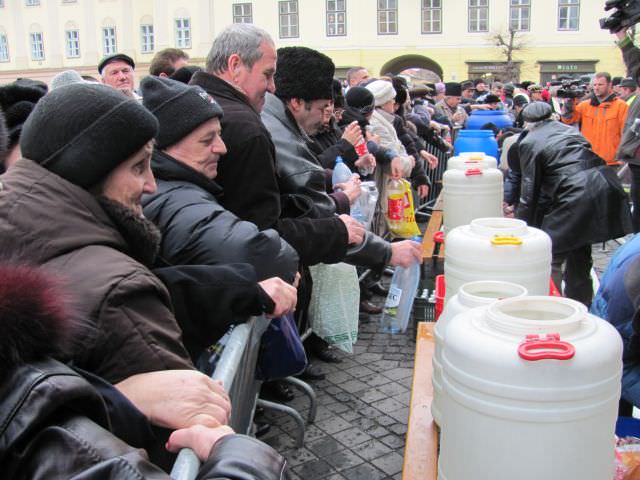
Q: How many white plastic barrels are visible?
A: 5